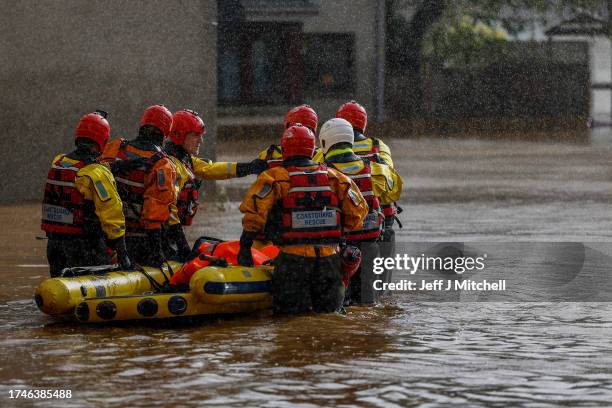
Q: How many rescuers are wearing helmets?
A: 7